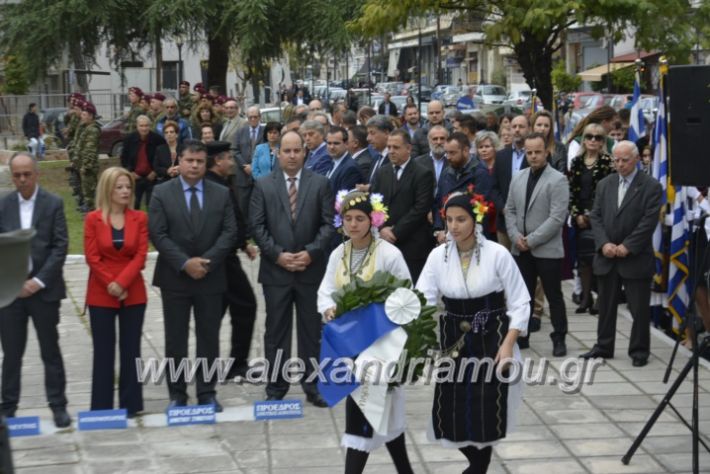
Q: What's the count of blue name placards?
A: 4